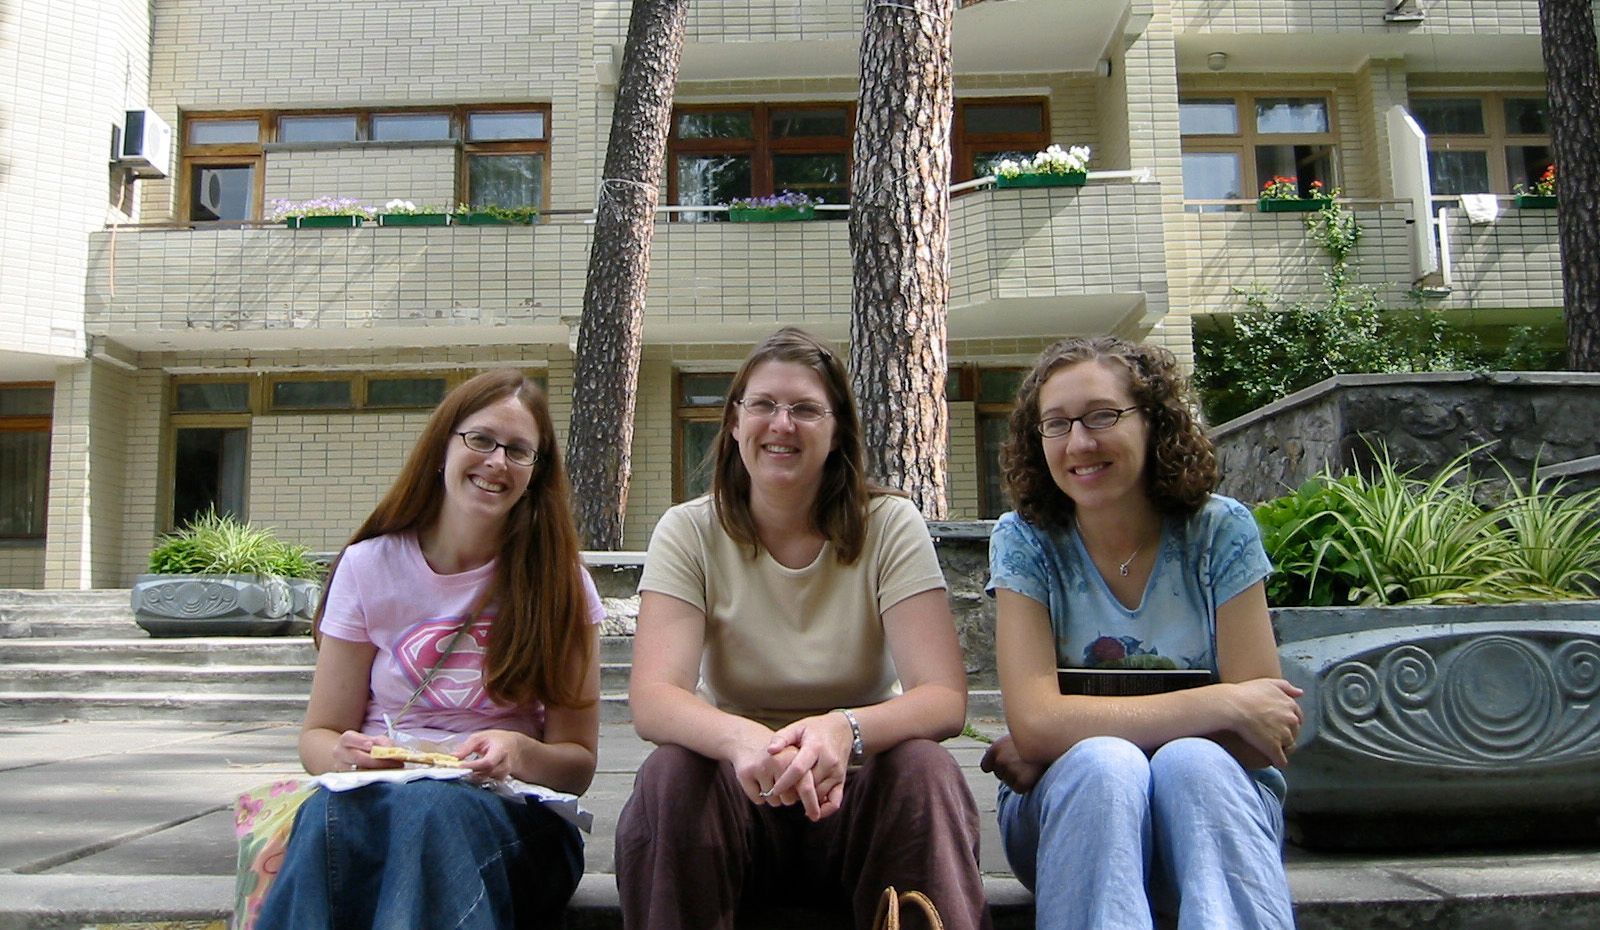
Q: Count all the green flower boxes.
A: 7